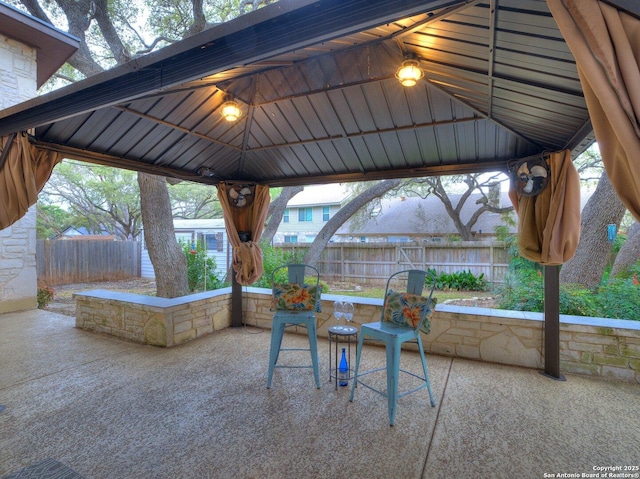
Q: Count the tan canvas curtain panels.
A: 4